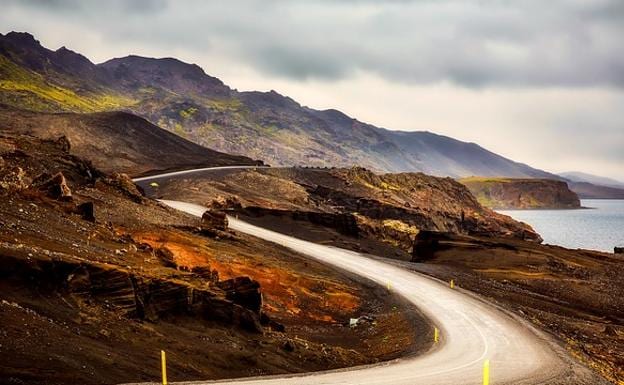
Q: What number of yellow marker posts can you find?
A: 5